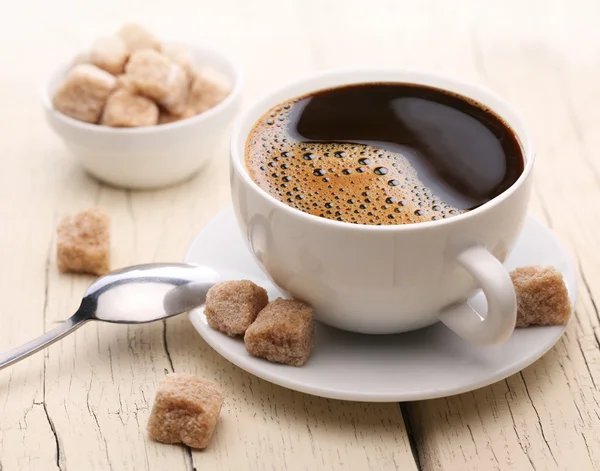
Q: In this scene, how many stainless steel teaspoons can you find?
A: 1